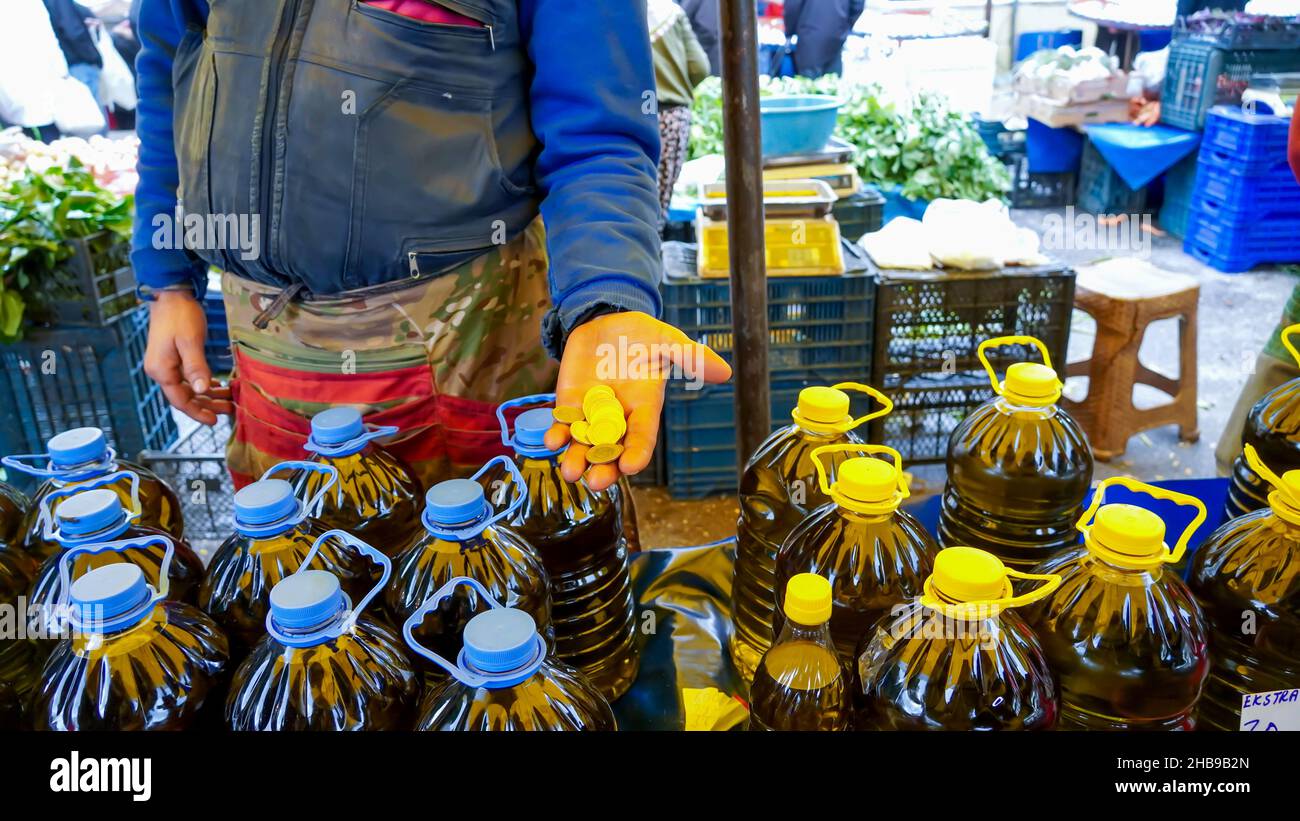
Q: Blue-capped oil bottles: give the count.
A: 9